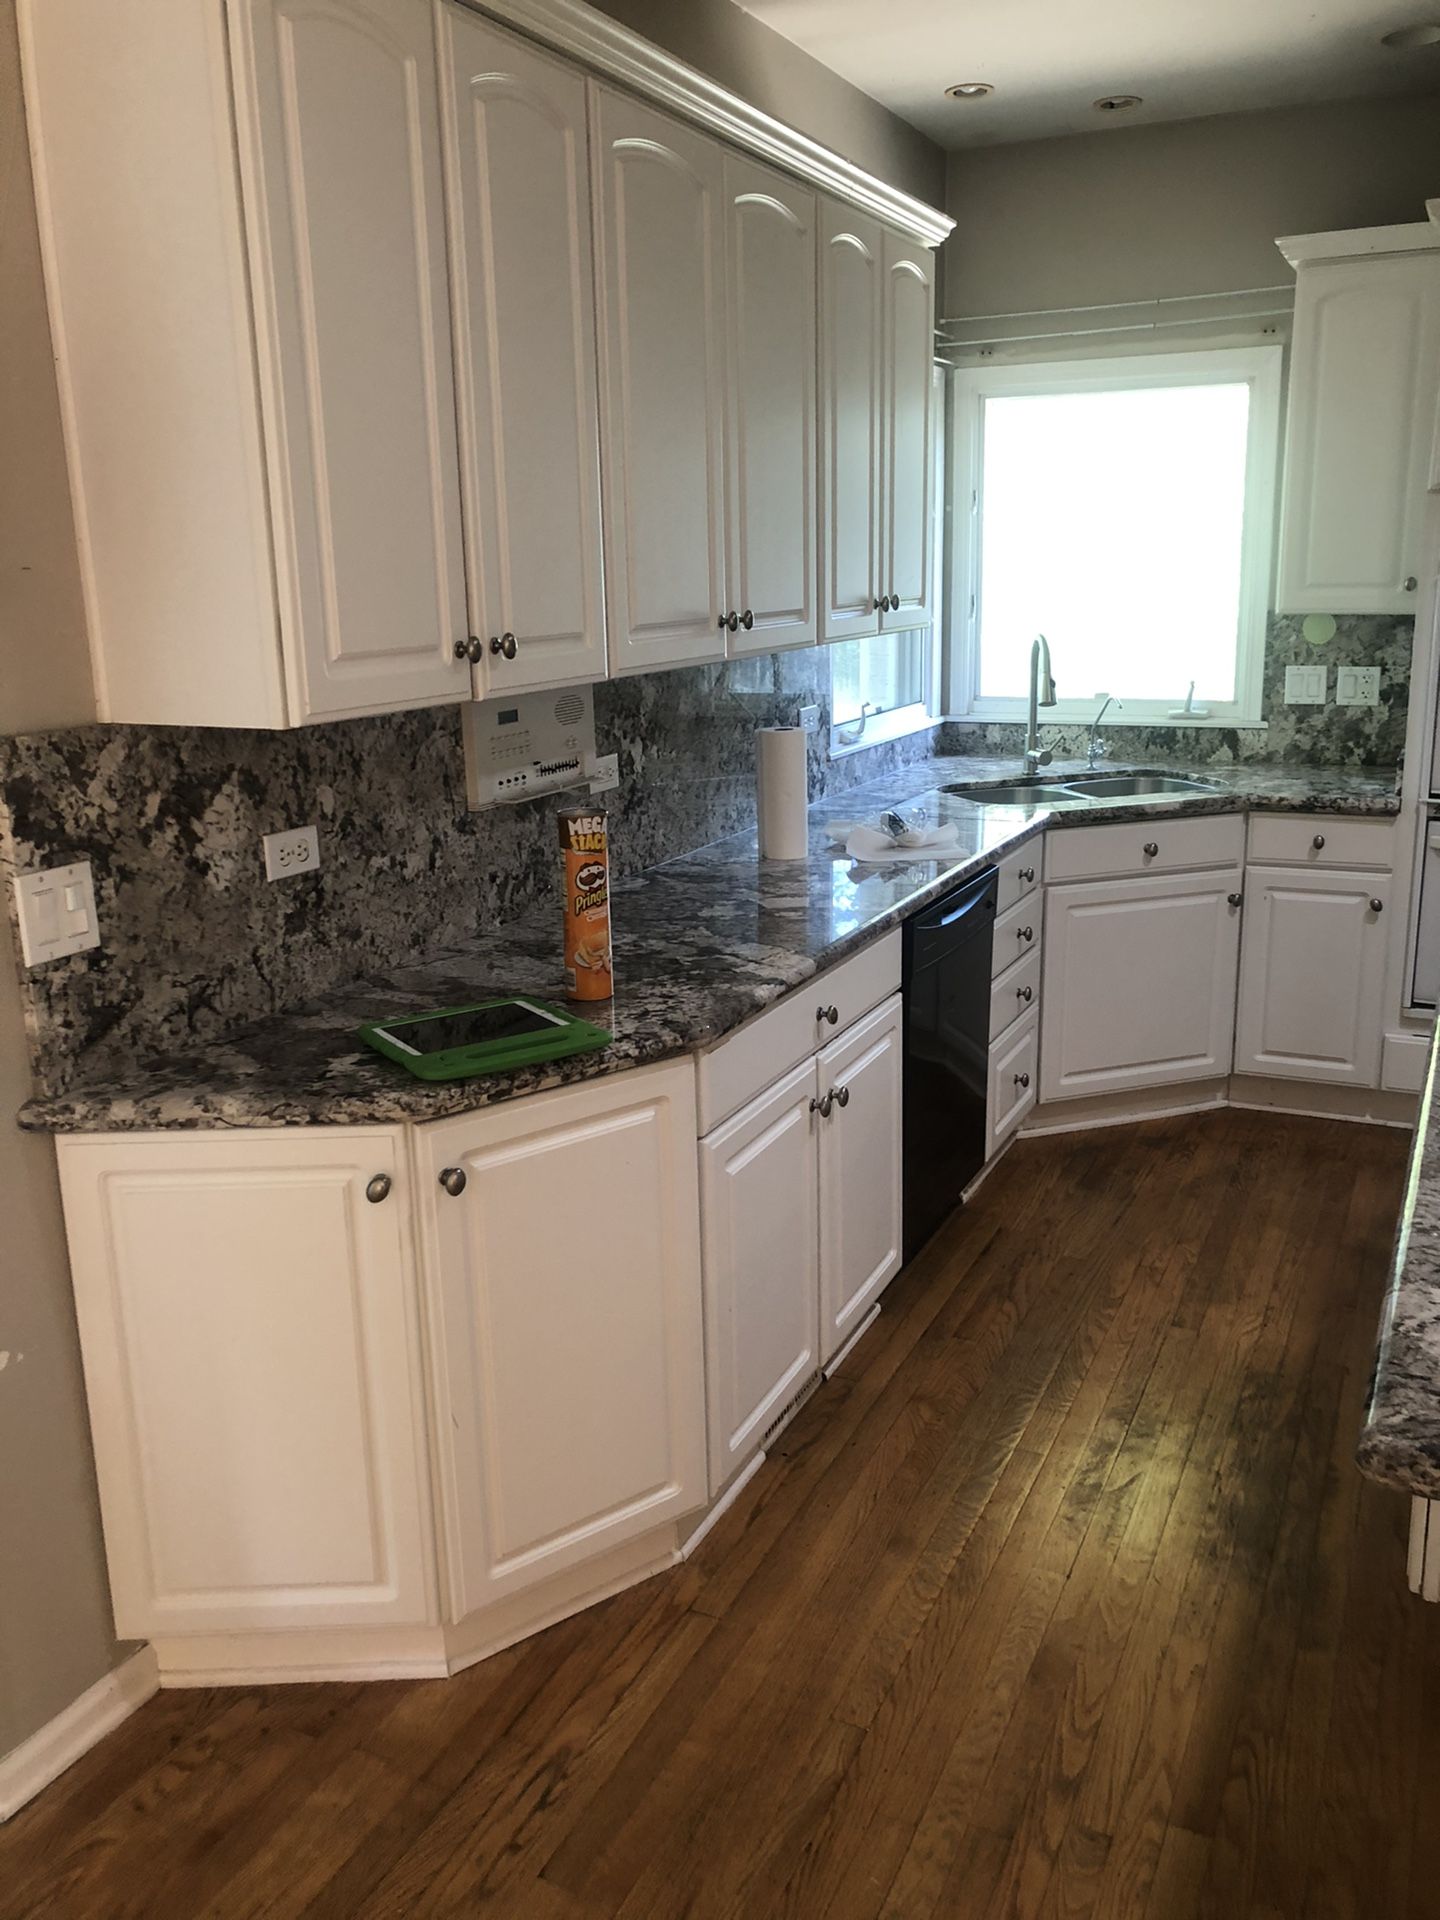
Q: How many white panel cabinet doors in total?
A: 13